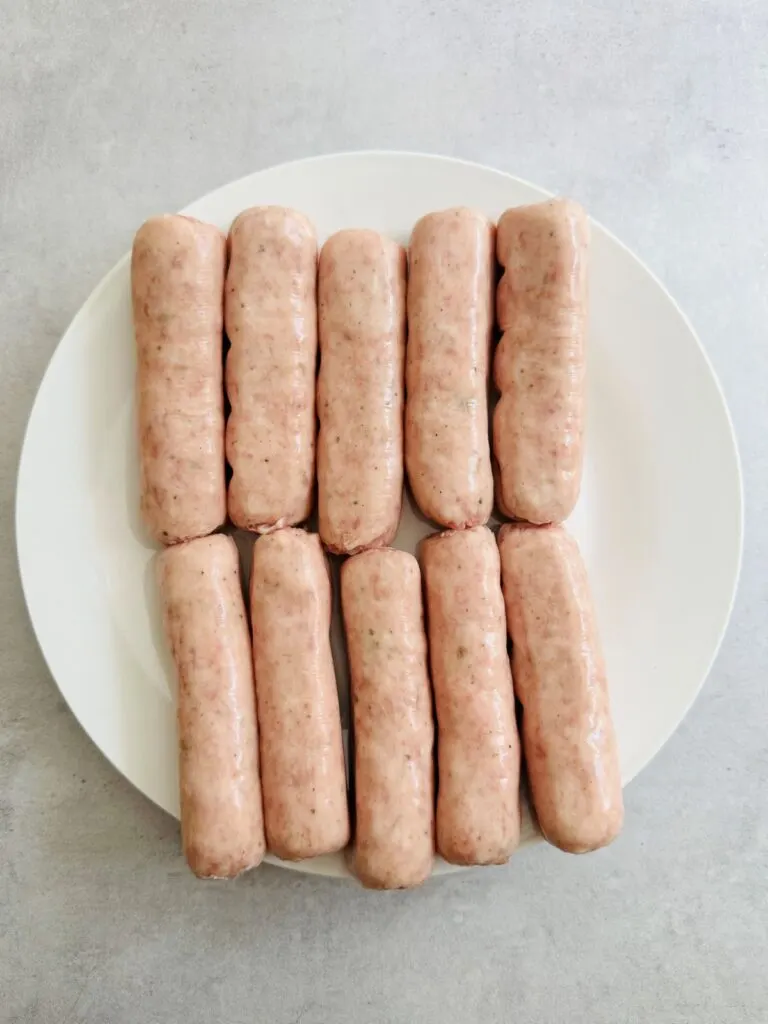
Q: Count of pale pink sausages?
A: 10